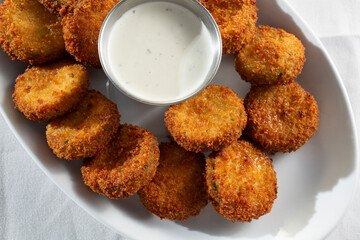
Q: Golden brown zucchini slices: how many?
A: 12